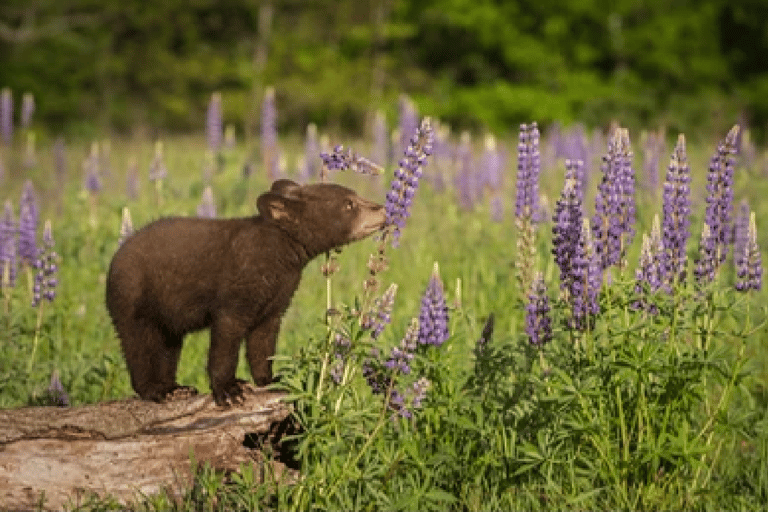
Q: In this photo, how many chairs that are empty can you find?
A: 0